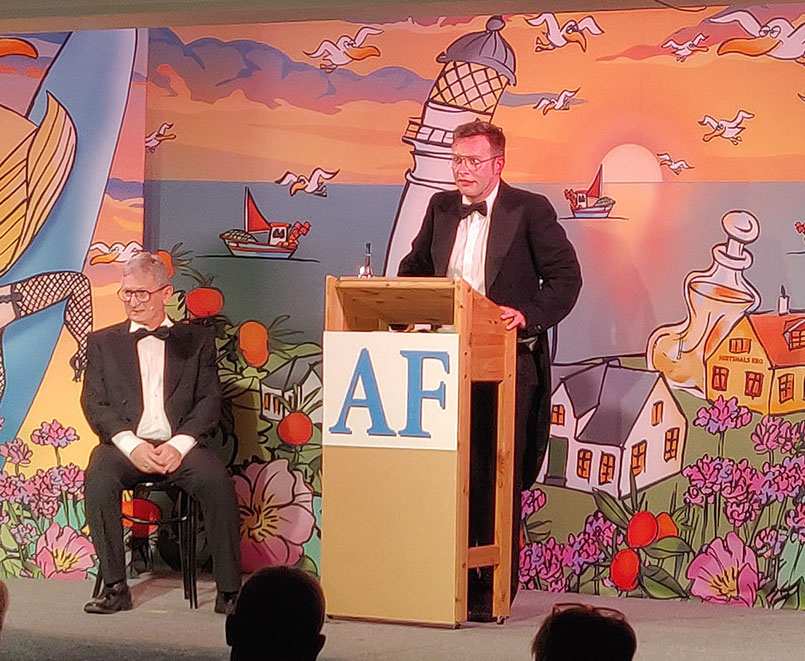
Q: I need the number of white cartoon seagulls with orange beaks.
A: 10